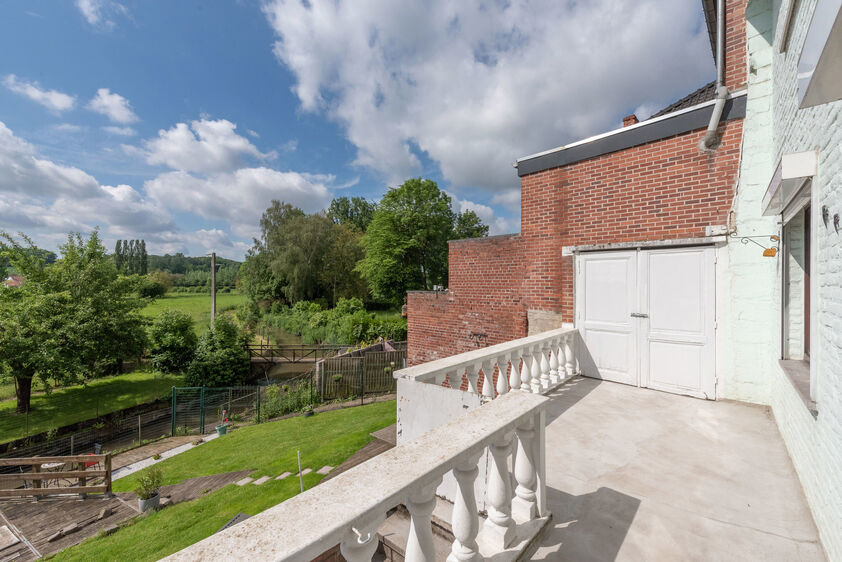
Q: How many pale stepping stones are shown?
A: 5